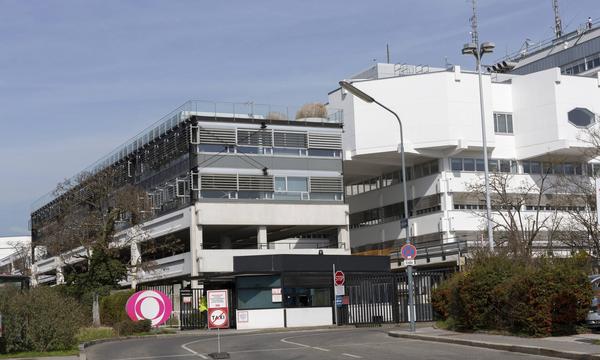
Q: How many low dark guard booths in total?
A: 1